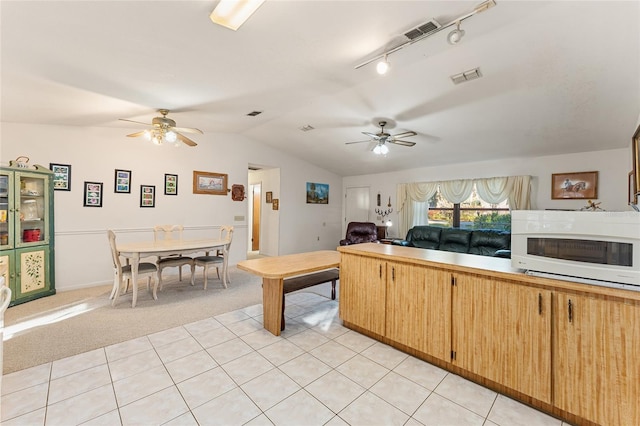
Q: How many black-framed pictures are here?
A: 5